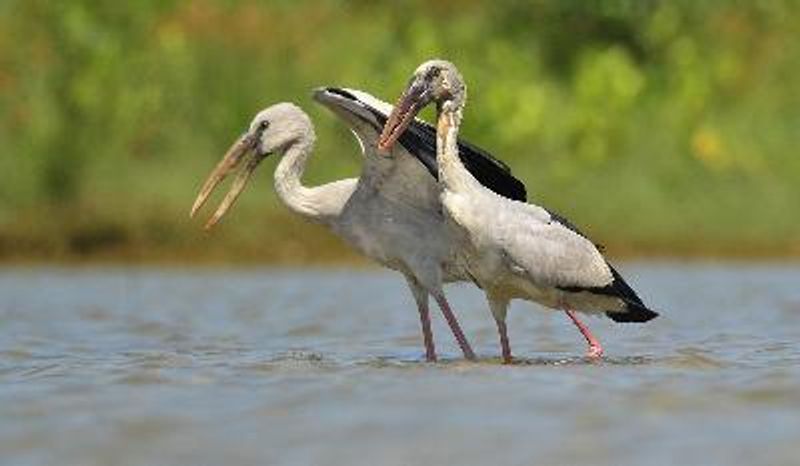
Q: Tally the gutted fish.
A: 0